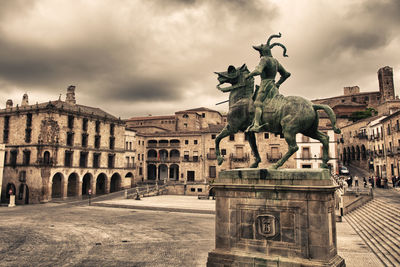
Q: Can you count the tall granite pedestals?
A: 1